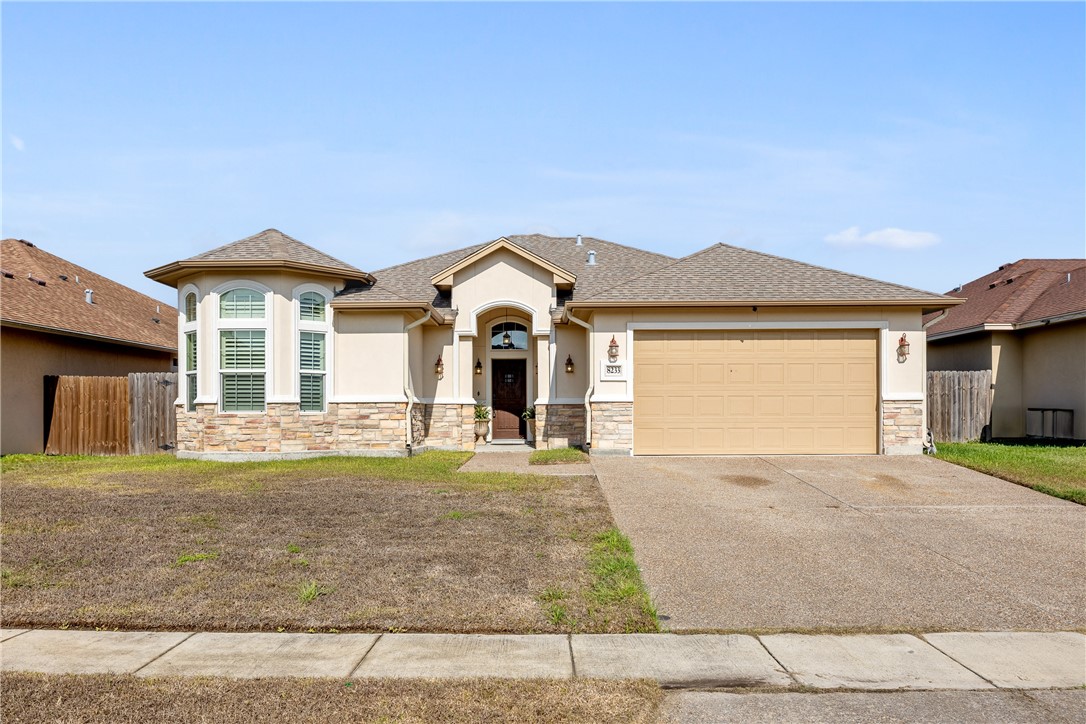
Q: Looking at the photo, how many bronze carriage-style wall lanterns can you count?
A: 5